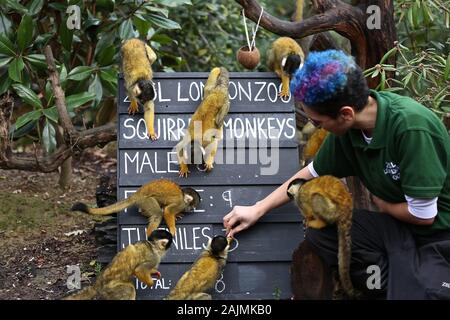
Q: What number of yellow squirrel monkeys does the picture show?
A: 8